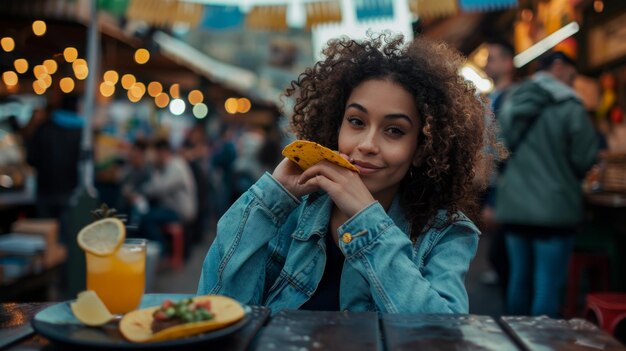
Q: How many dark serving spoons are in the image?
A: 0